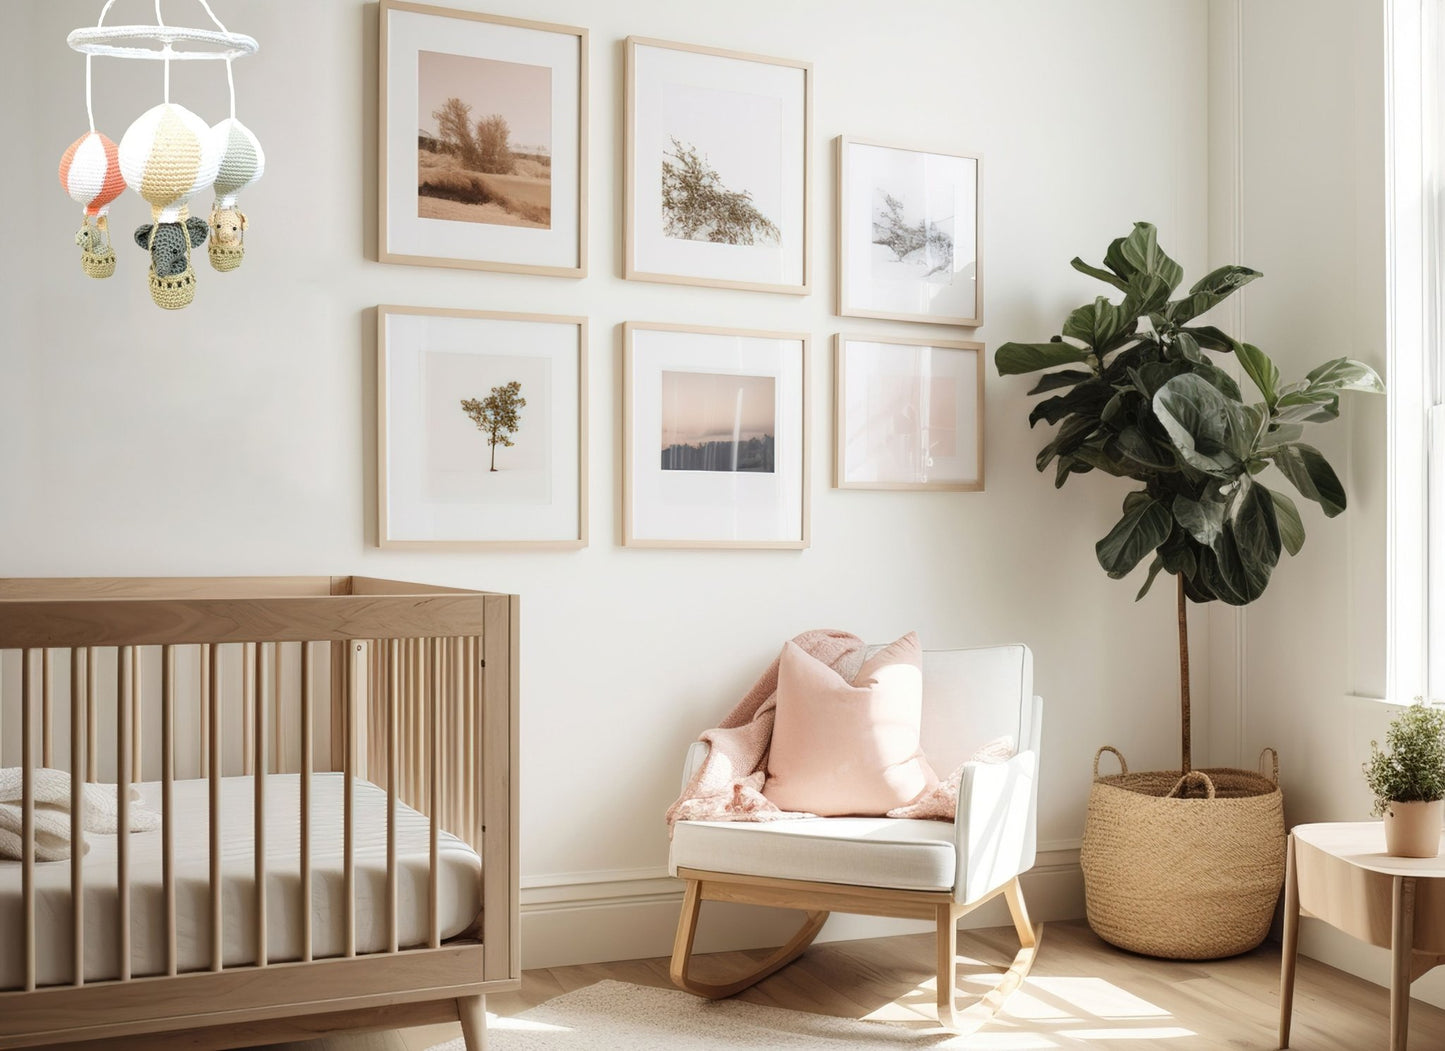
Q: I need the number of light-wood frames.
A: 6